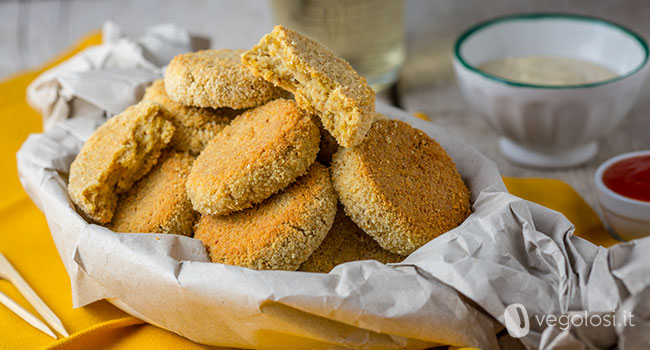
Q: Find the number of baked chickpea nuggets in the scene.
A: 9